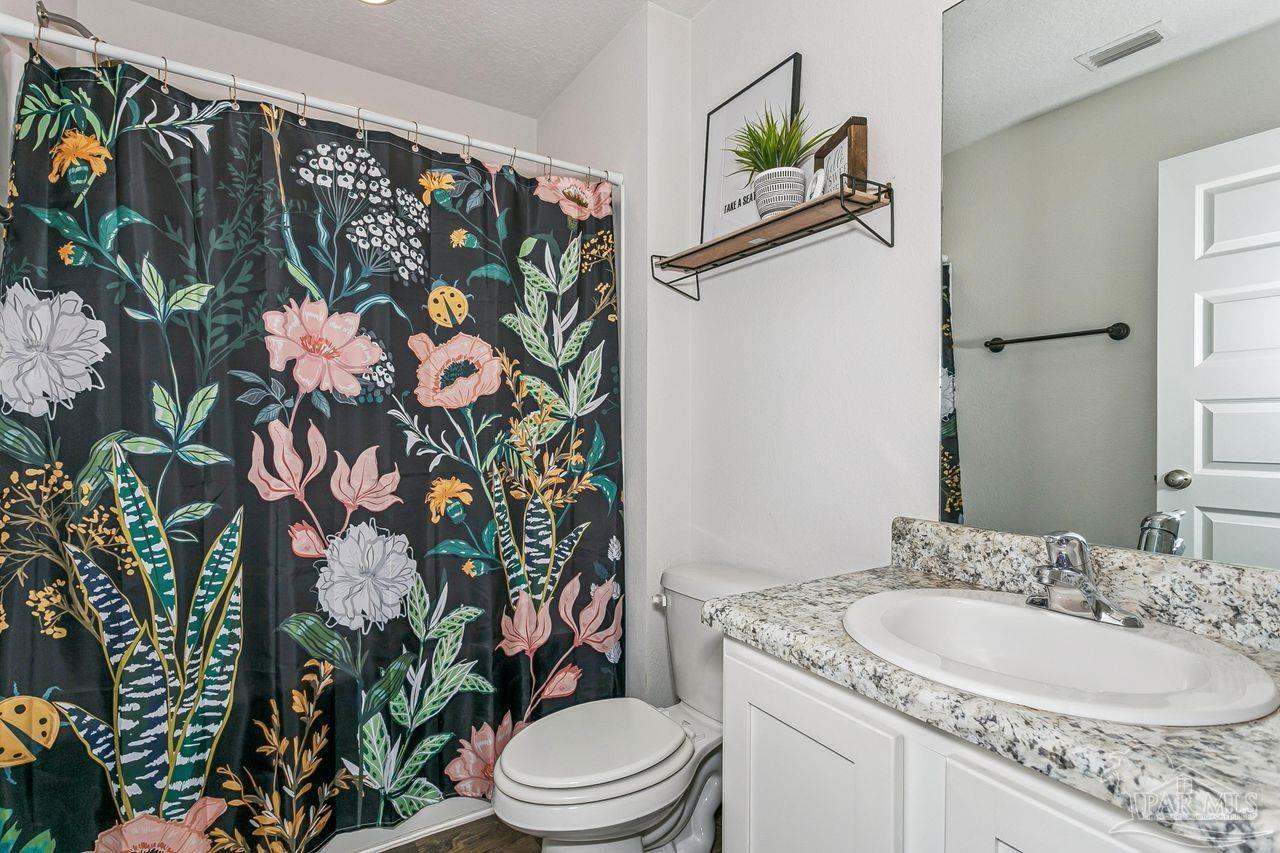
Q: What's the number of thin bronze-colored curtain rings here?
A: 12